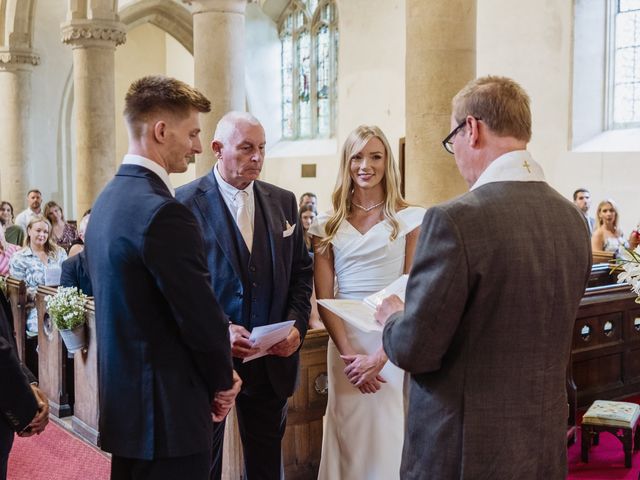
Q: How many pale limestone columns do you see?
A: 4